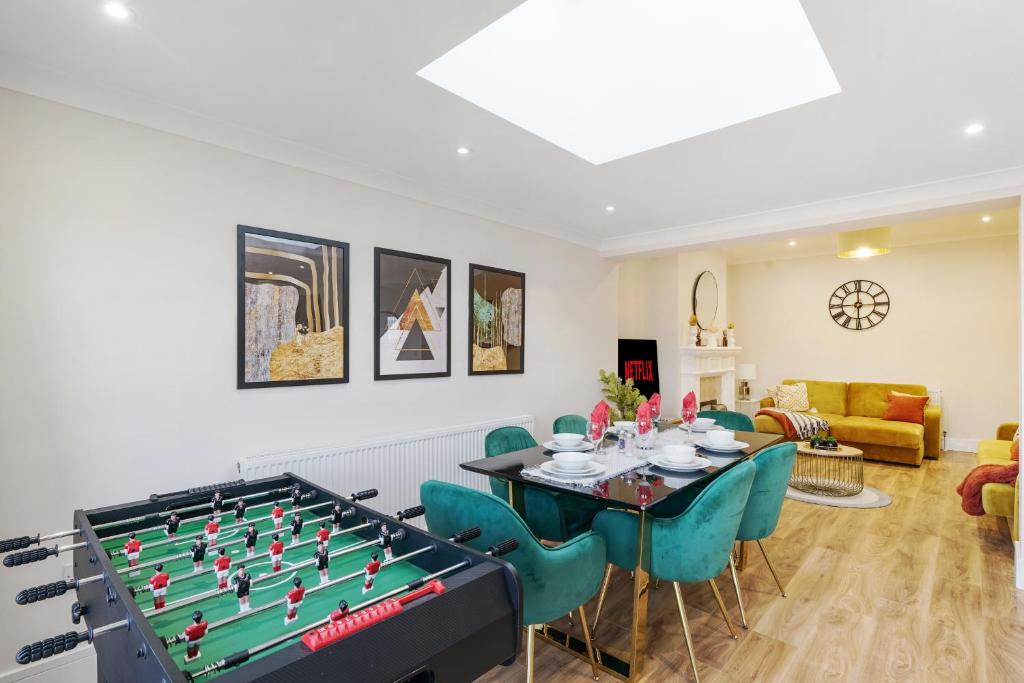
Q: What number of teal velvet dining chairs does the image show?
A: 6